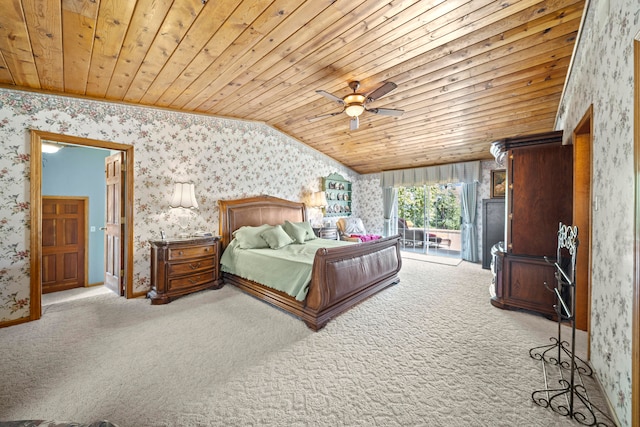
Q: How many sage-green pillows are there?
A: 4